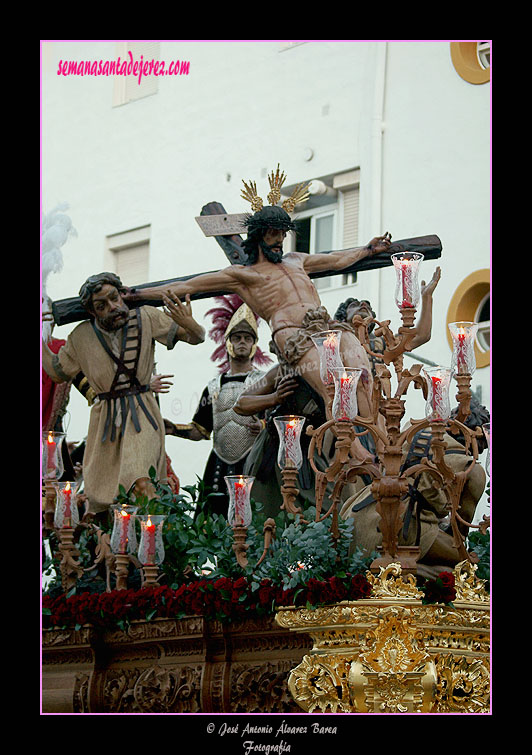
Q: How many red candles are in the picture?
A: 11